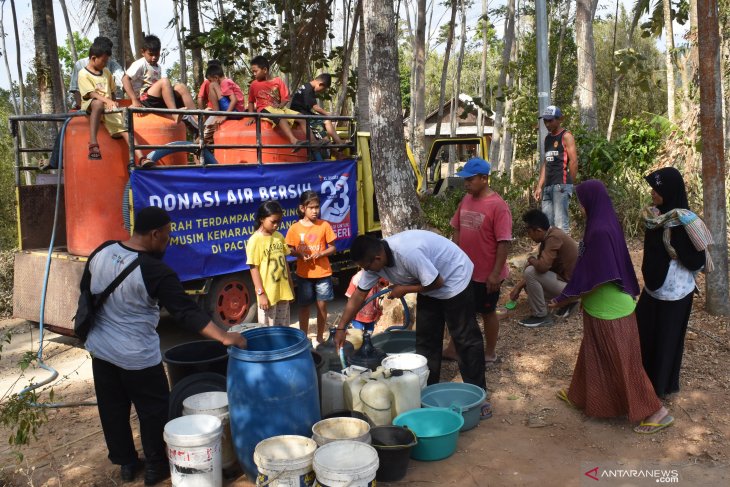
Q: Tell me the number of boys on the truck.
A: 7